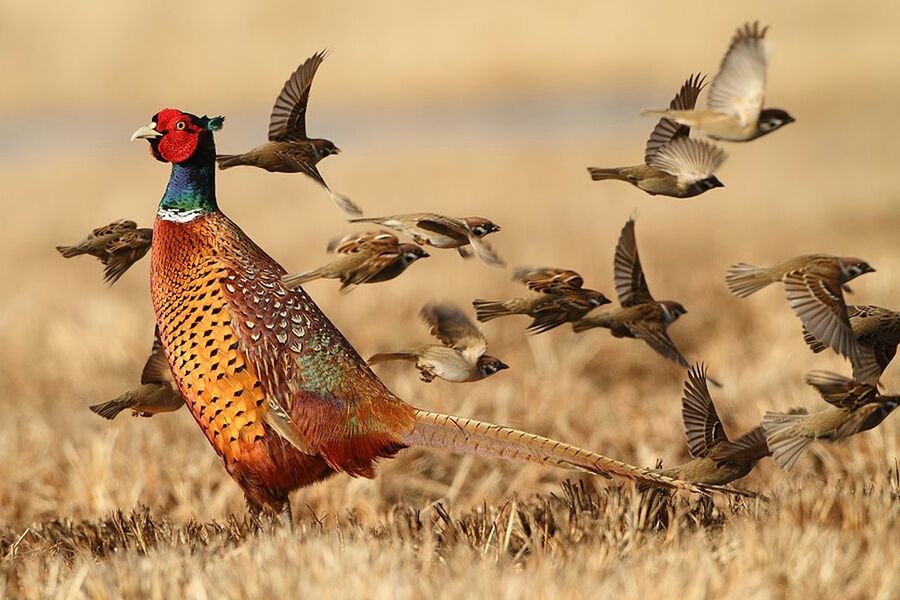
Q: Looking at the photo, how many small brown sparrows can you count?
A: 14